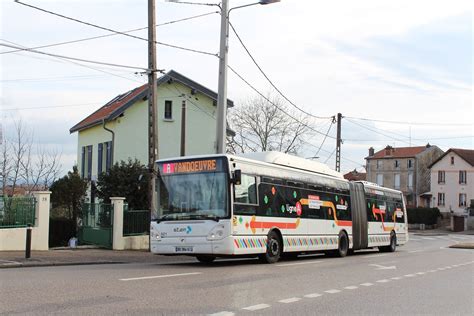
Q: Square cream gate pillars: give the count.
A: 2